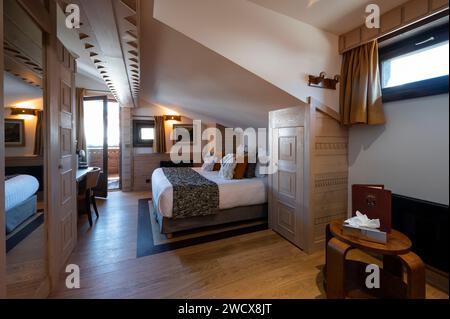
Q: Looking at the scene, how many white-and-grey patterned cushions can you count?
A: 2